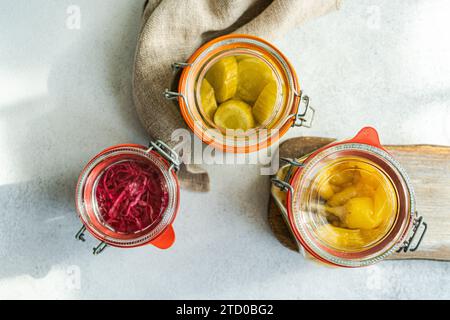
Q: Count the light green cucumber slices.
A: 5